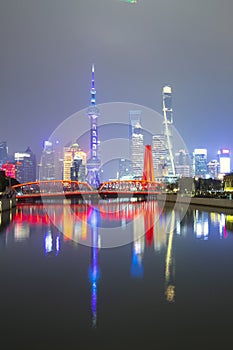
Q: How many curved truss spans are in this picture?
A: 2